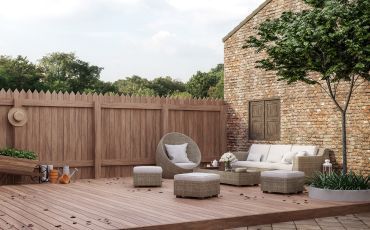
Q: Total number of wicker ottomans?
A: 3